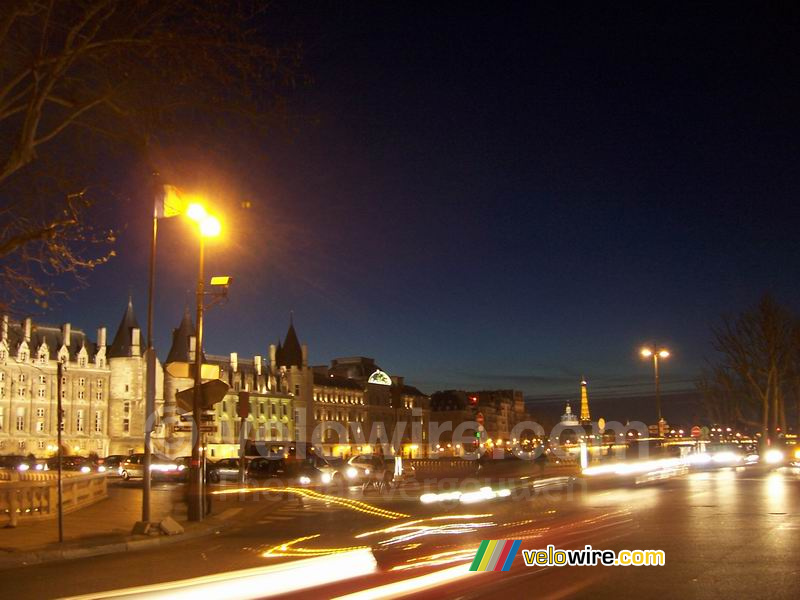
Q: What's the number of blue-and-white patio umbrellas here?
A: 0